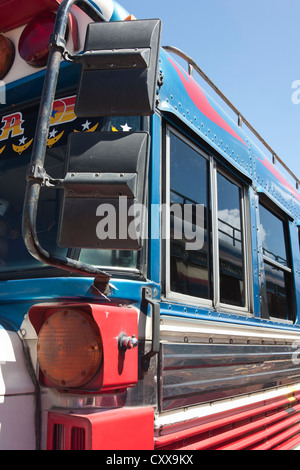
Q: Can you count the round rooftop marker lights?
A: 2